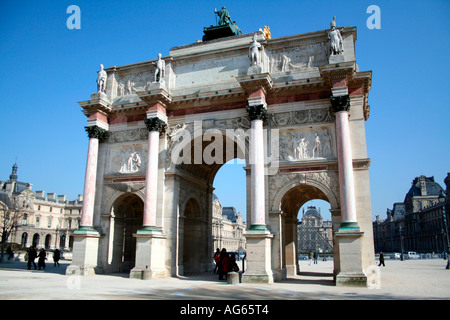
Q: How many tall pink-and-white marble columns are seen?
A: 4